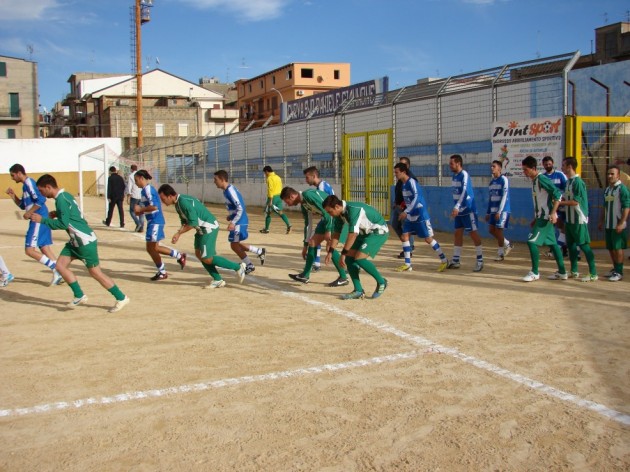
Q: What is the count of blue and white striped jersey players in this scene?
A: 8